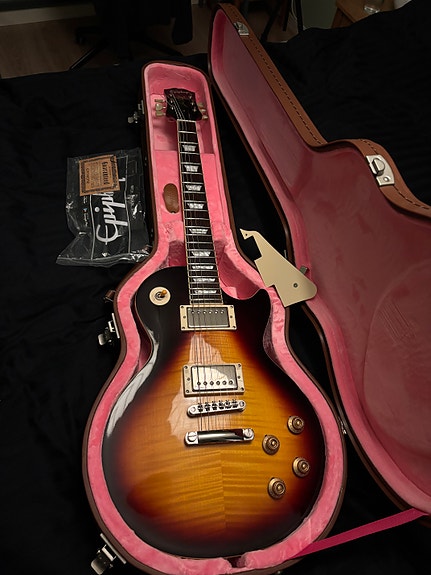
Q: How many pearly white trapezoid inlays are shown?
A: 9